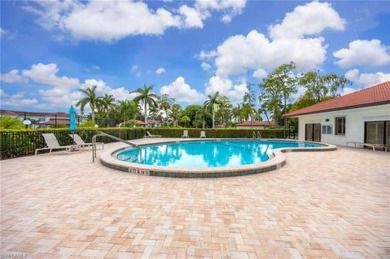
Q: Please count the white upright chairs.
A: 5